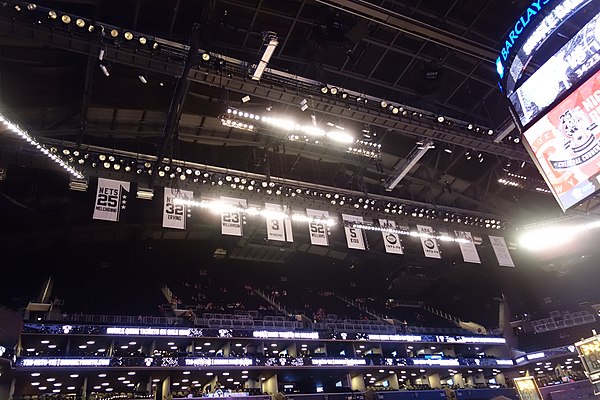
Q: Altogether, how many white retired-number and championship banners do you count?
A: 10